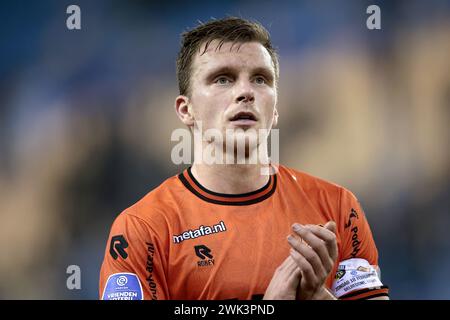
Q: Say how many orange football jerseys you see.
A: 1